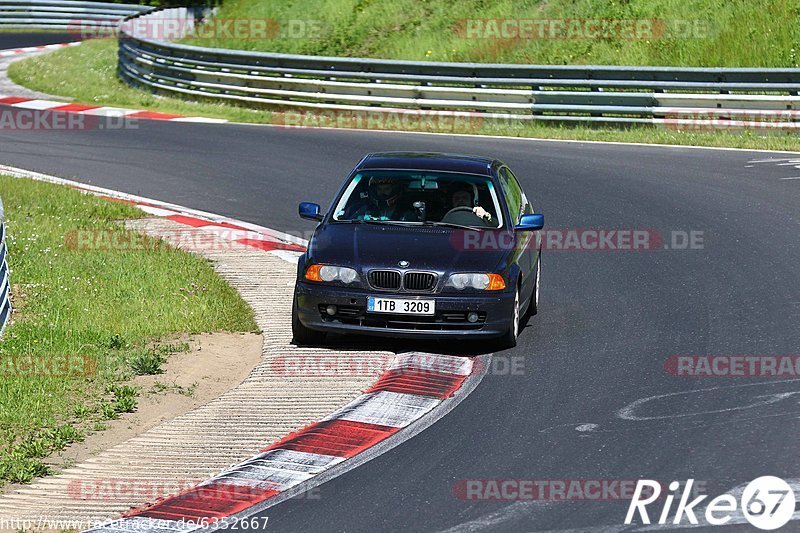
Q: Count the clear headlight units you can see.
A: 2